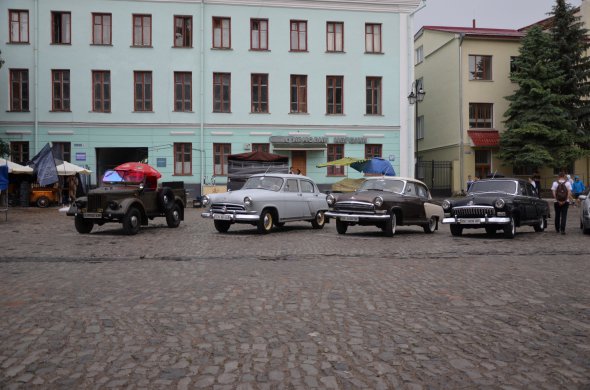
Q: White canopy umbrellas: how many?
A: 2